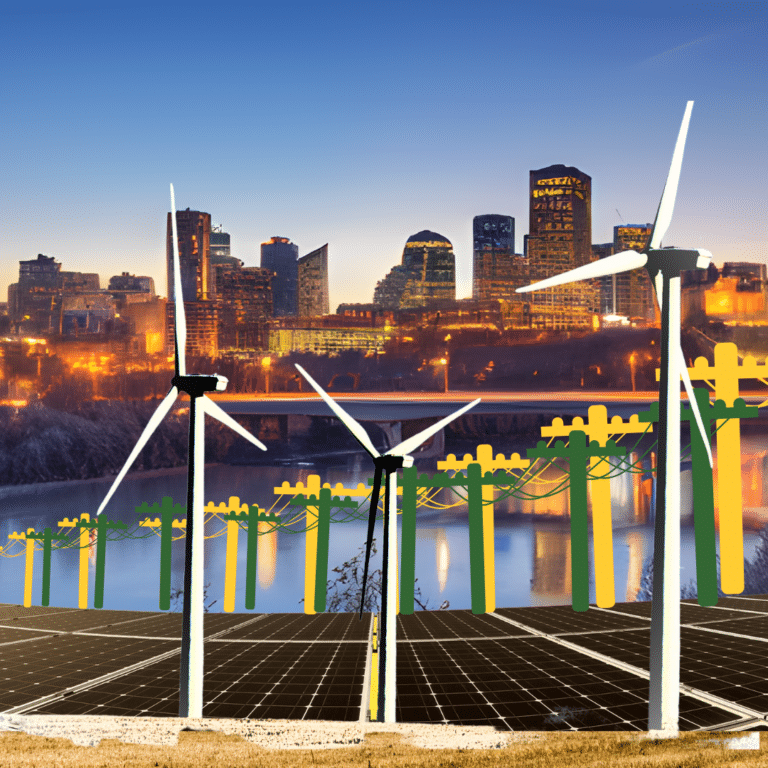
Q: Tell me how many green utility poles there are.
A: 9